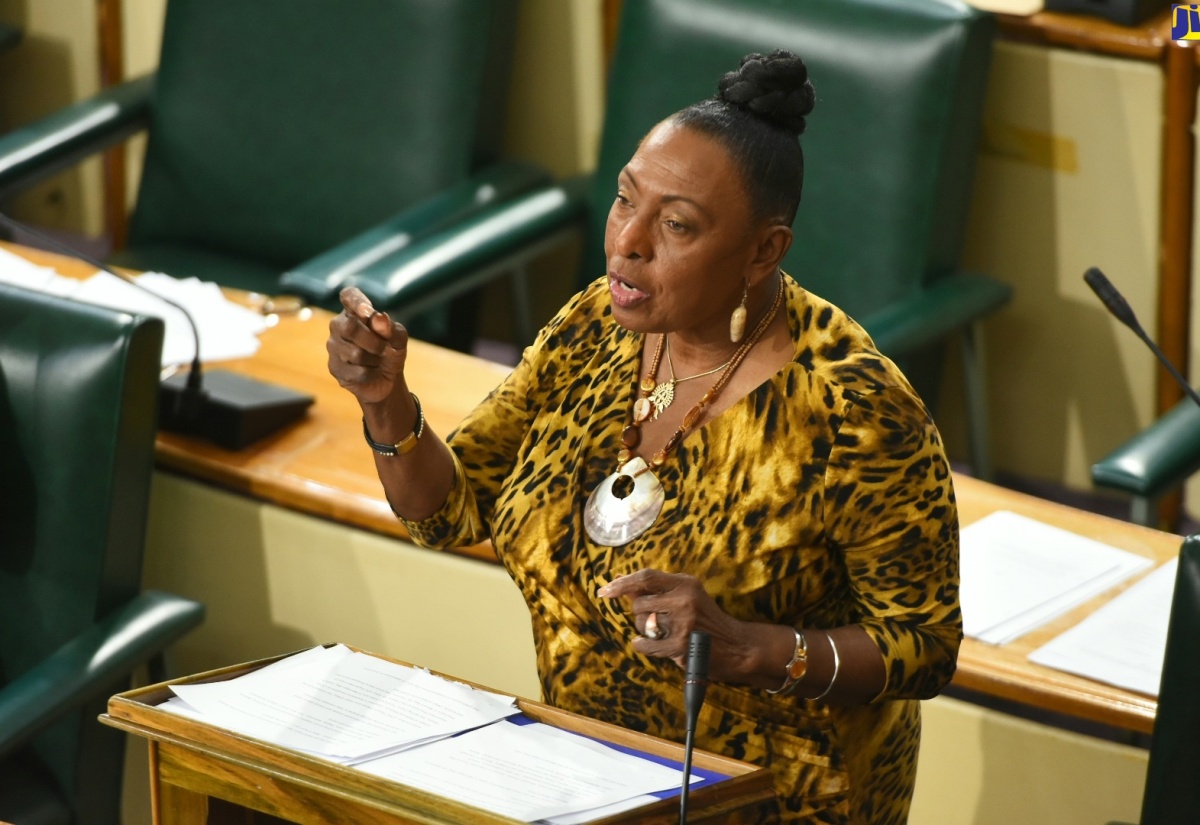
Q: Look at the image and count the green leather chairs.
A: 5